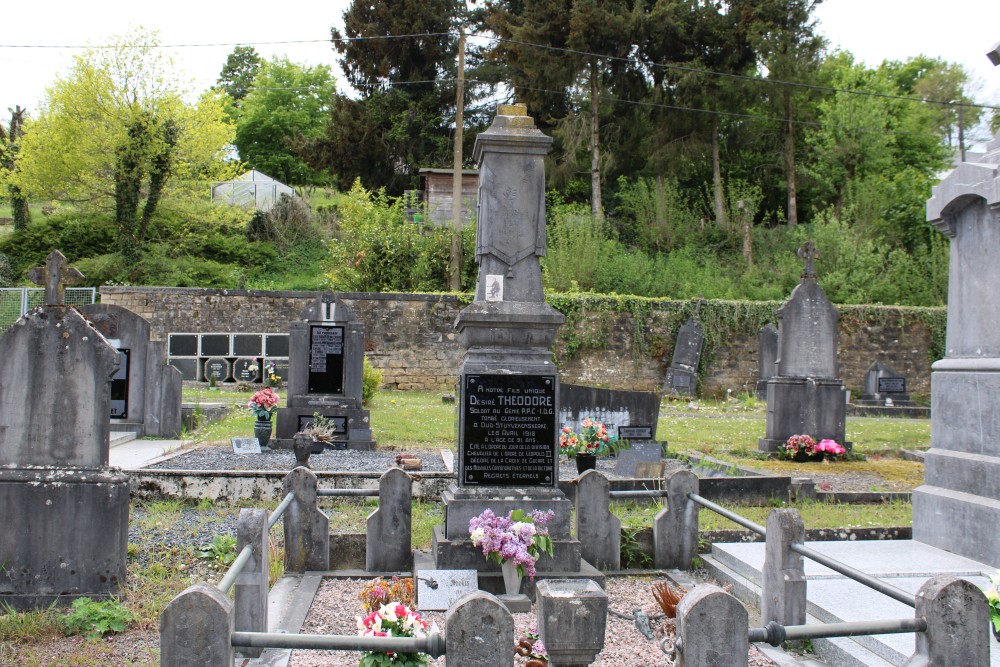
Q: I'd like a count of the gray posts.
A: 10